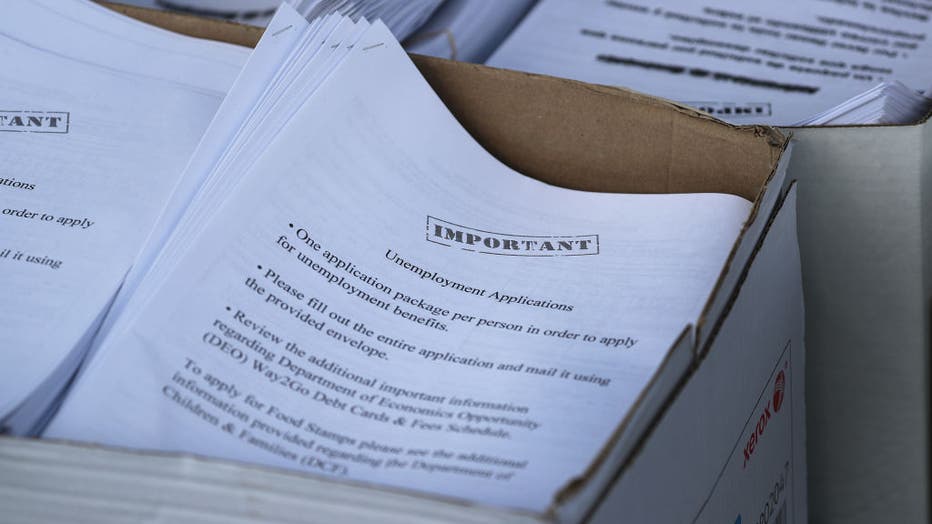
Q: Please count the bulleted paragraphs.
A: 3